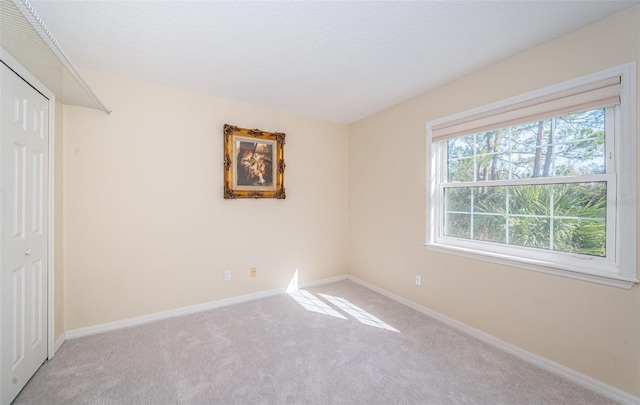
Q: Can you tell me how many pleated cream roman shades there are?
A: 1